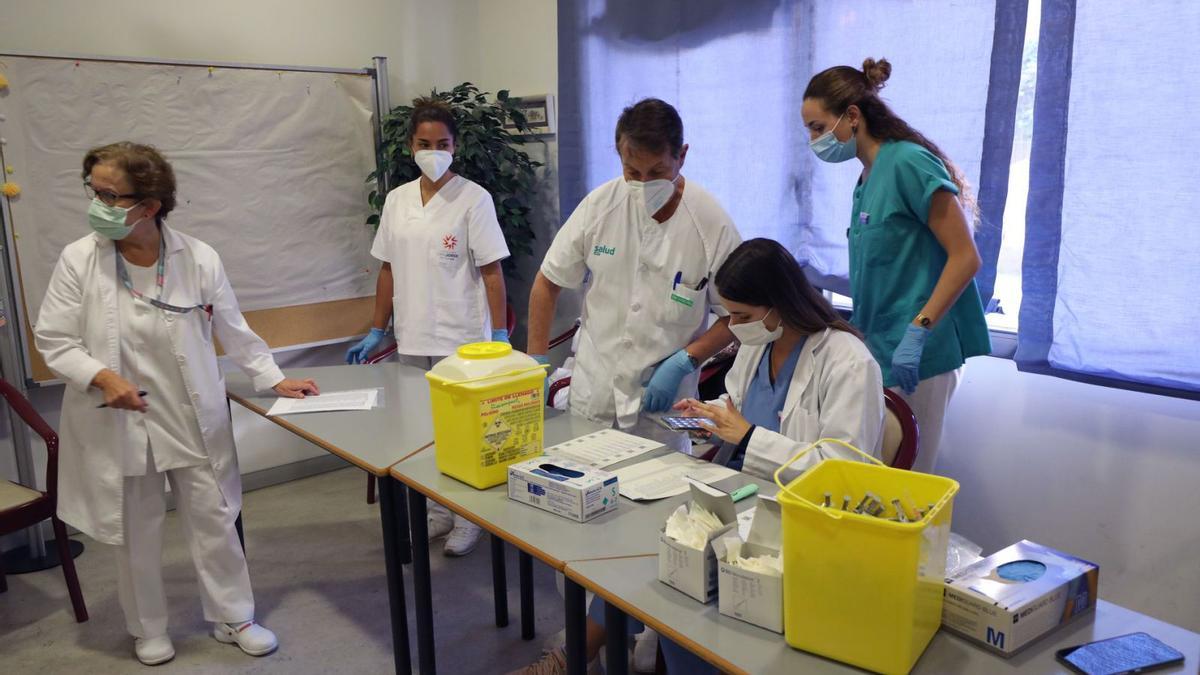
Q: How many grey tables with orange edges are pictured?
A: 3